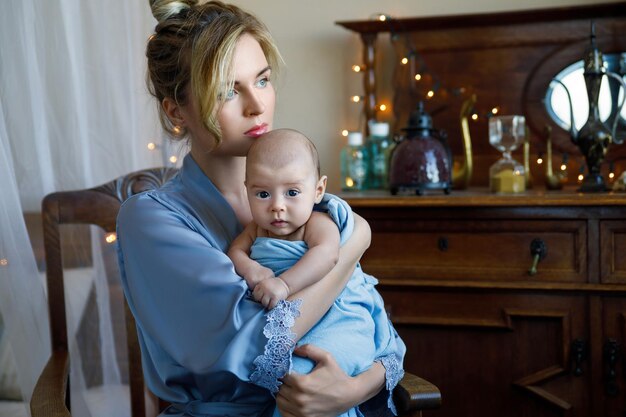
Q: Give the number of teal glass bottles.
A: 2